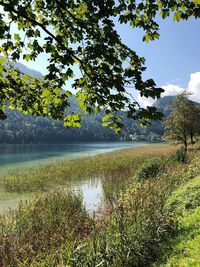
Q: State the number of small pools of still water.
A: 1